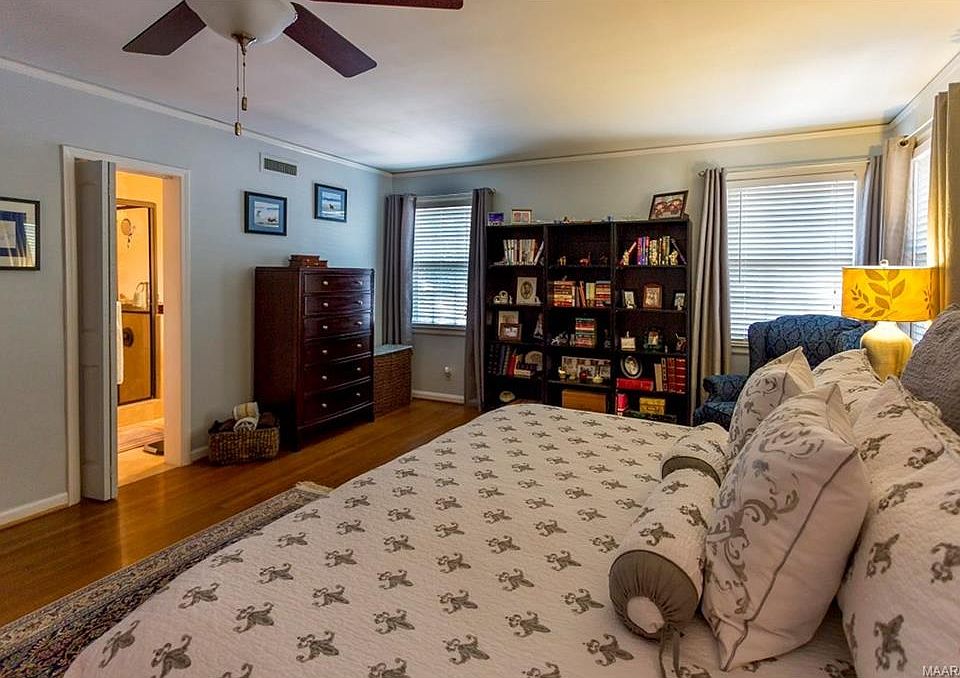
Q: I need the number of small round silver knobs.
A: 12